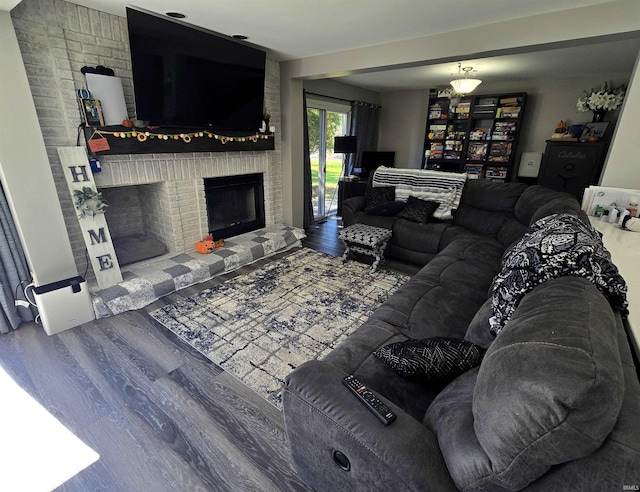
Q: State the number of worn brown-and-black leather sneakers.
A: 0